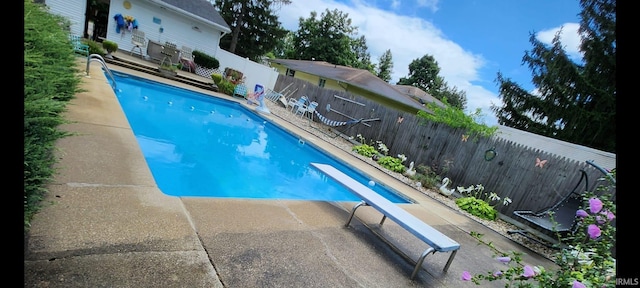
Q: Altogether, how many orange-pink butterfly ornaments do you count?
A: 3